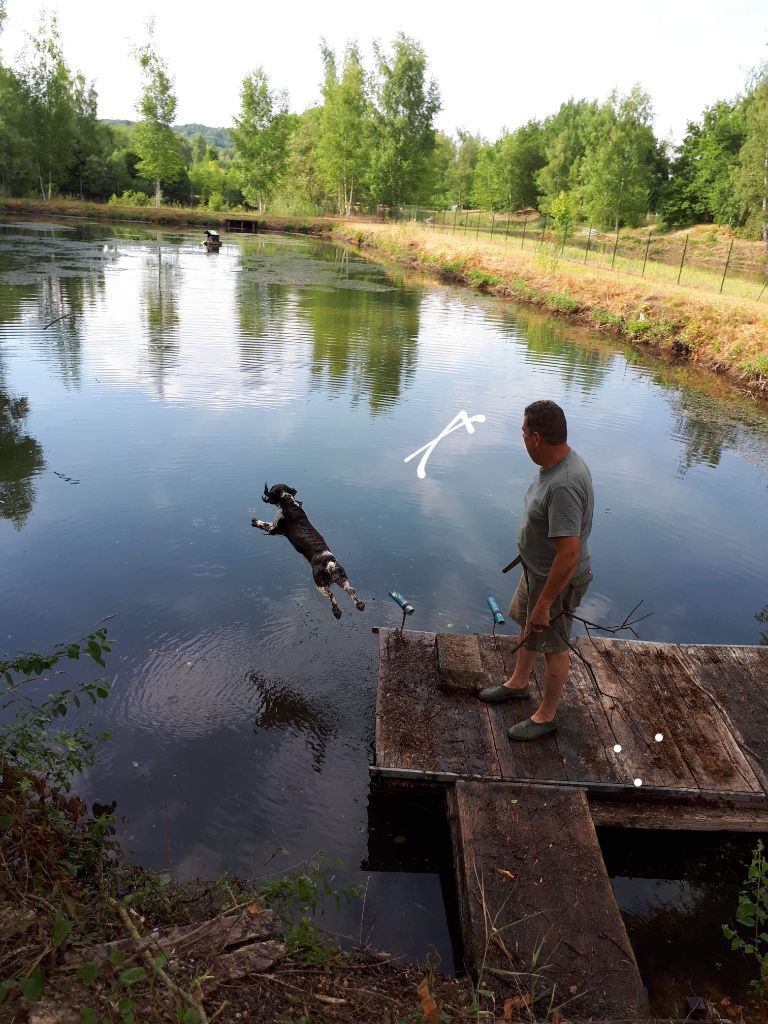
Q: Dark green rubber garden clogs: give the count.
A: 2